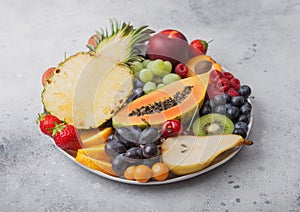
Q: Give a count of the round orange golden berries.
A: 3